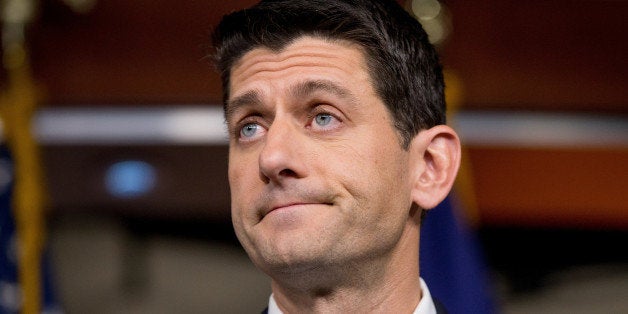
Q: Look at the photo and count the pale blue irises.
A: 2